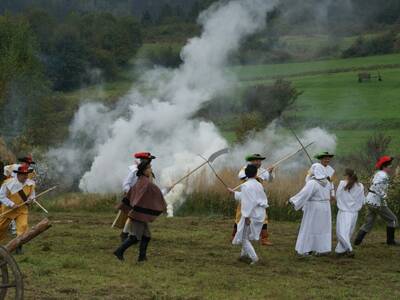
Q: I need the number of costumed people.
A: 10